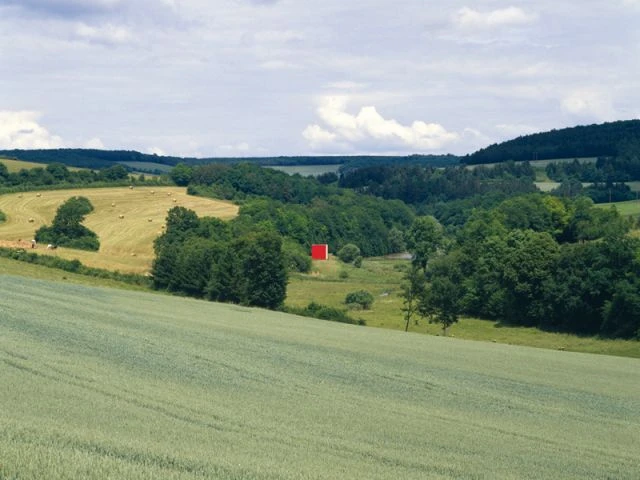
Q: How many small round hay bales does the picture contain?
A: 12